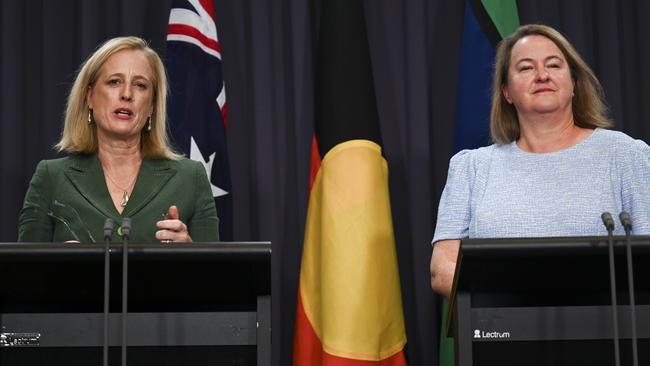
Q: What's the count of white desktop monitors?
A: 0